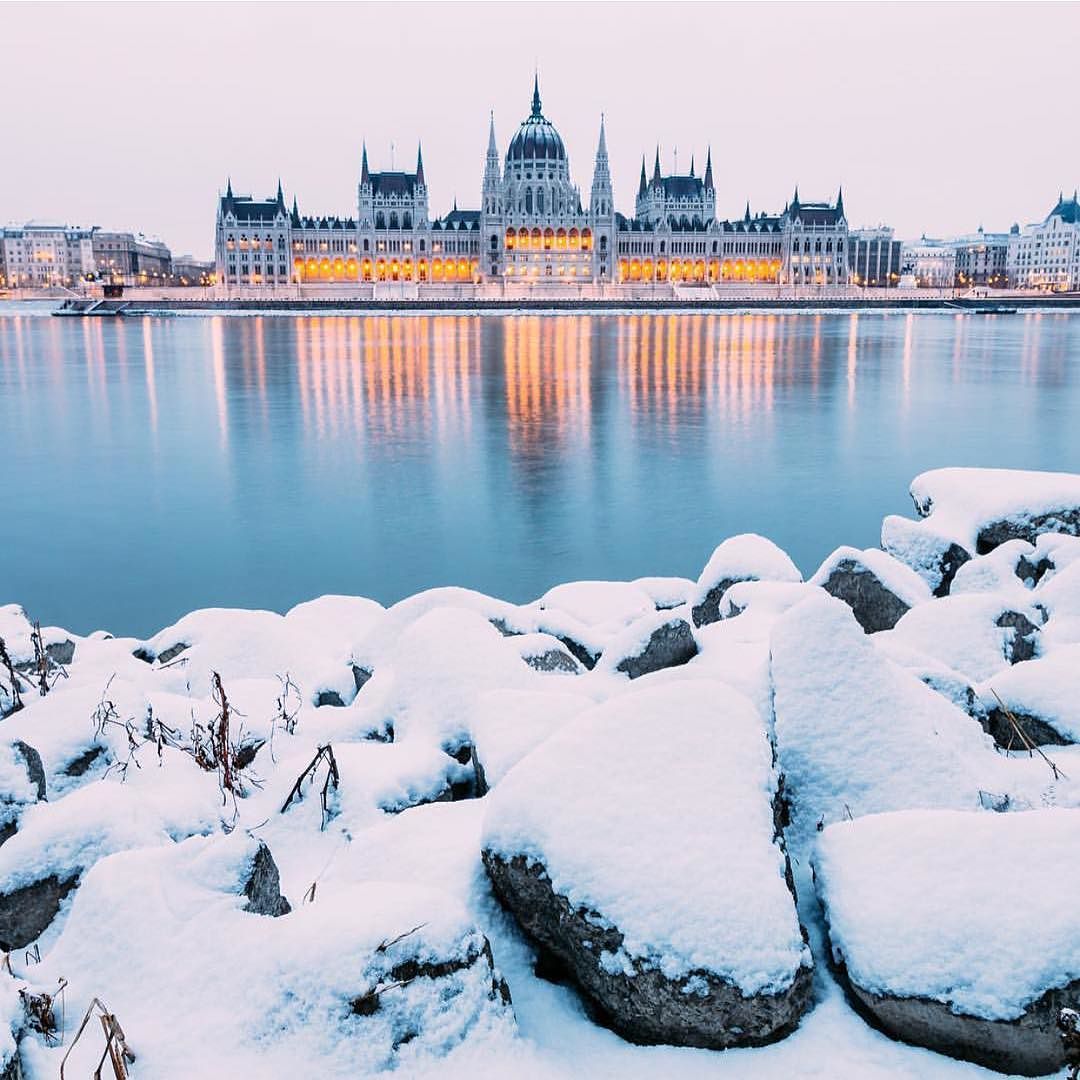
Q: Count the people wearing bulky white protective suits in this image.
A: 0